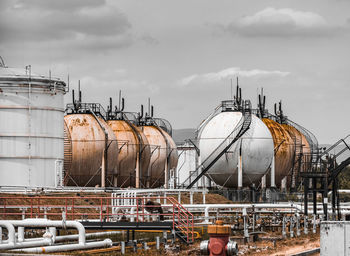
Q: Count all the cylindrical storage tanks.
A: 2